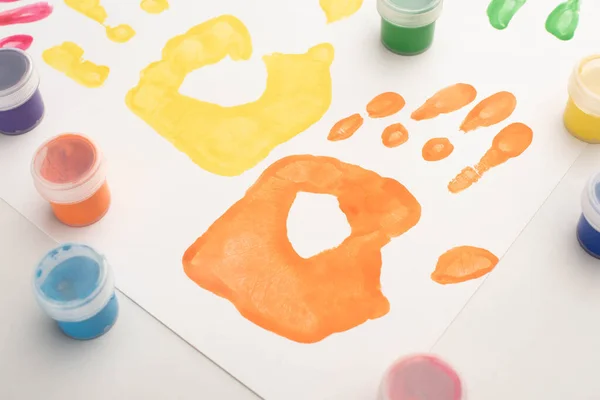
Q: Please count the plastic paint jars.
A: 7